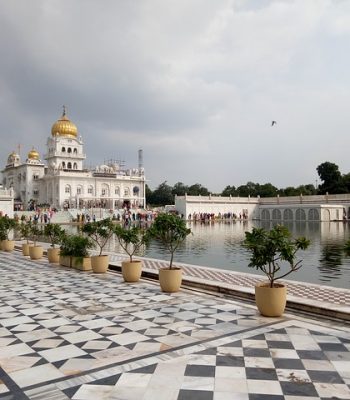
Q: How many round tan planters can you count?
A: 8